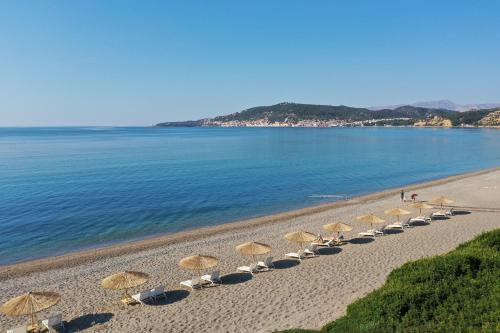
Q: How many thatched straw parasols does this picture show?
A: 10